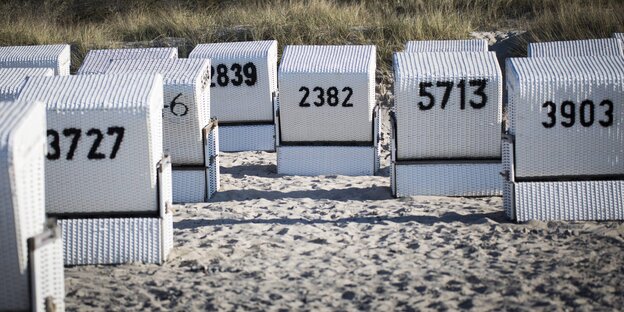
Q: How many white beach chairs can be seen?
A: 13